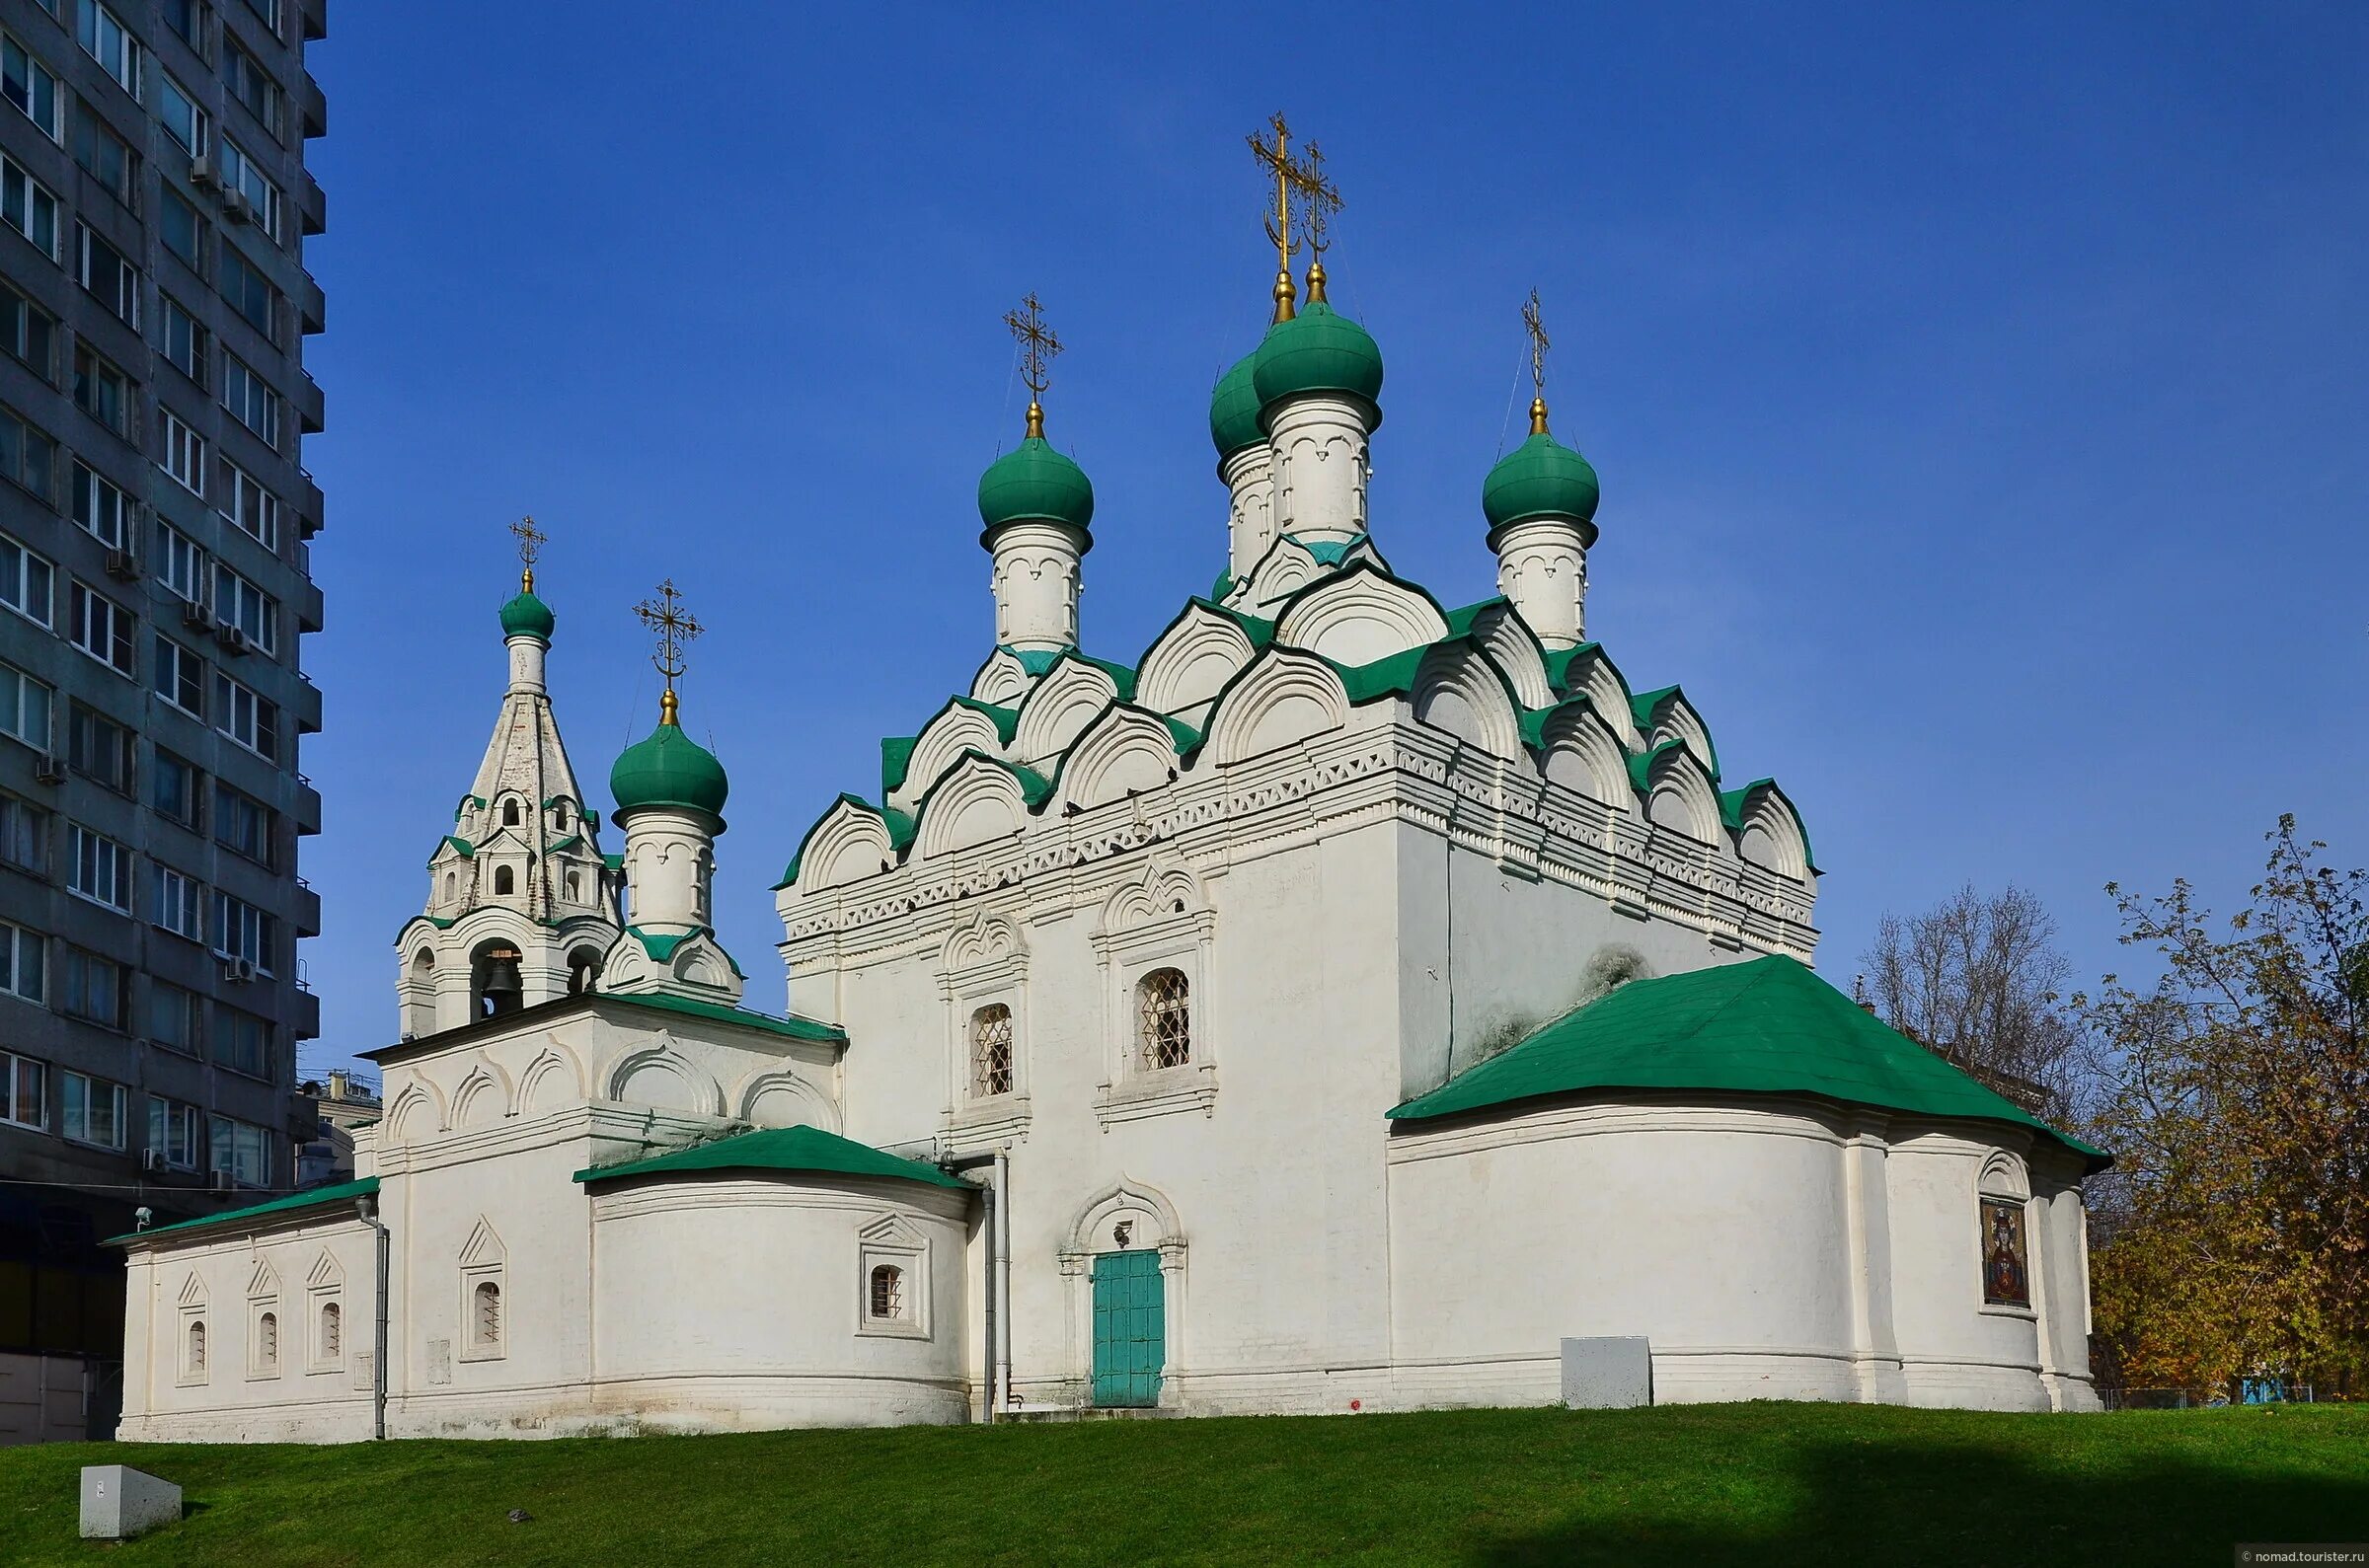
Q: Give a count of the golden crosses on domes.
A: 6